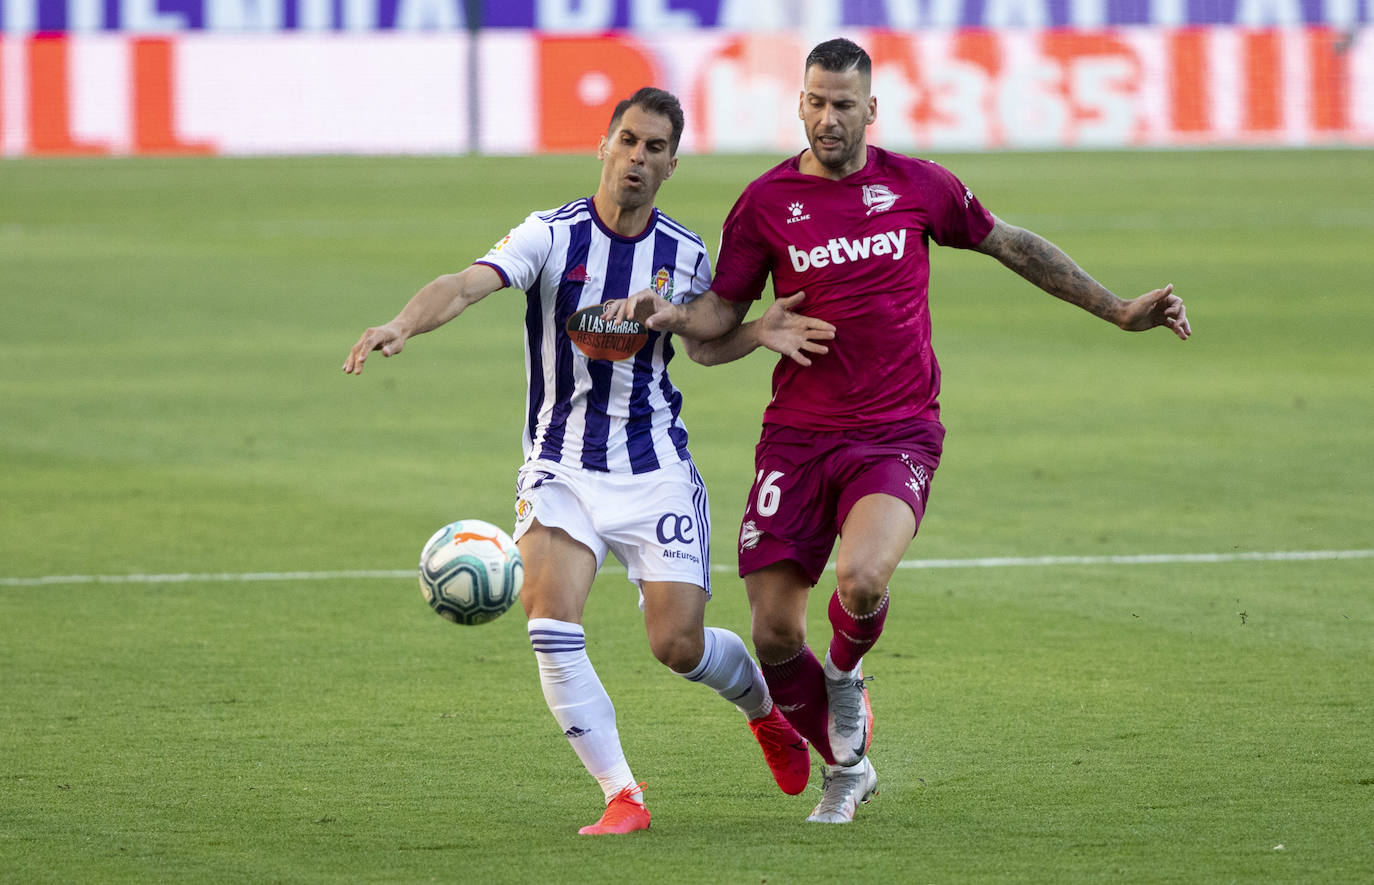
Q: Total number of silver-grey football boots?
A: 2